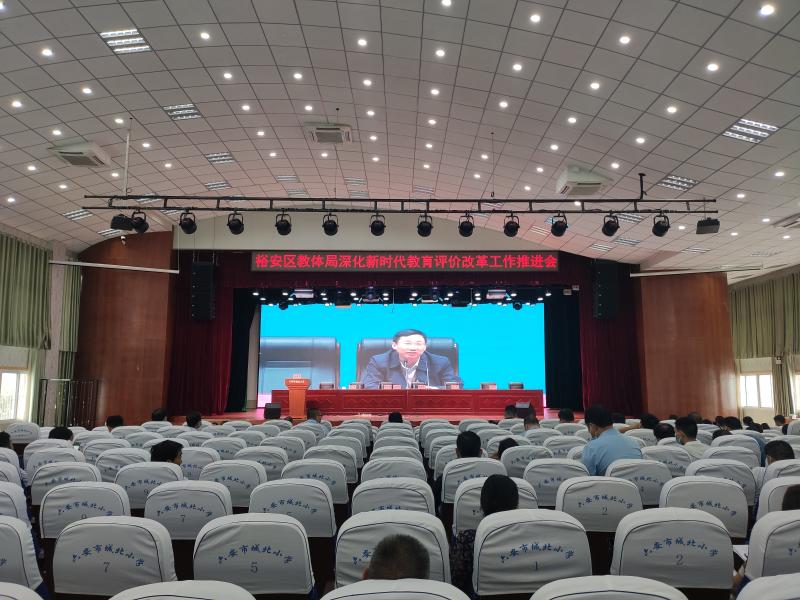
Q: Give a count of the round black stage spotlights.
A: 12